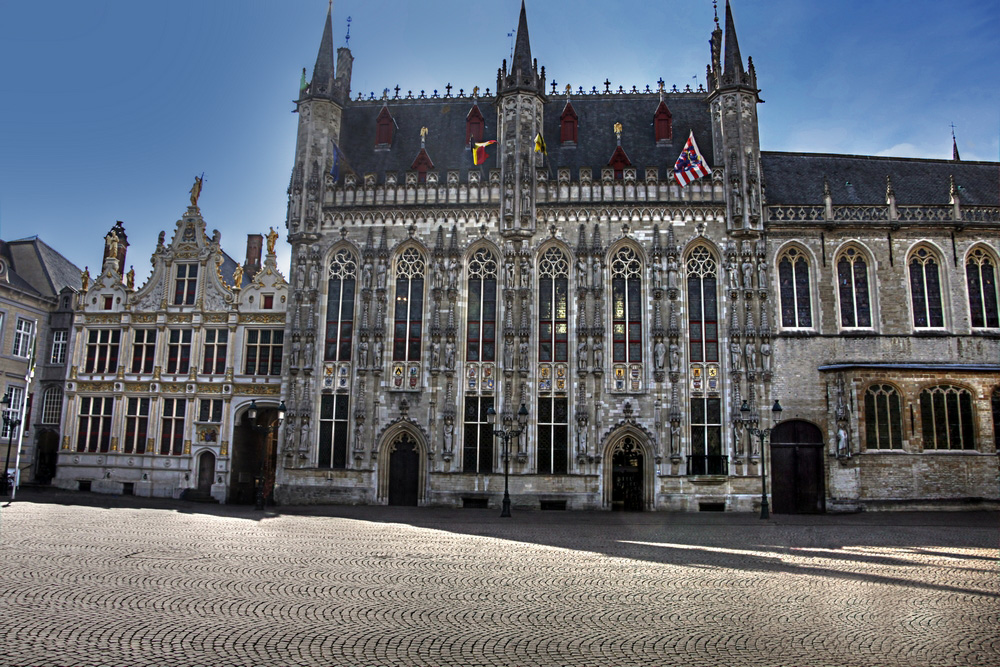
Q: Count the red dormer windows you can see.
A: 6